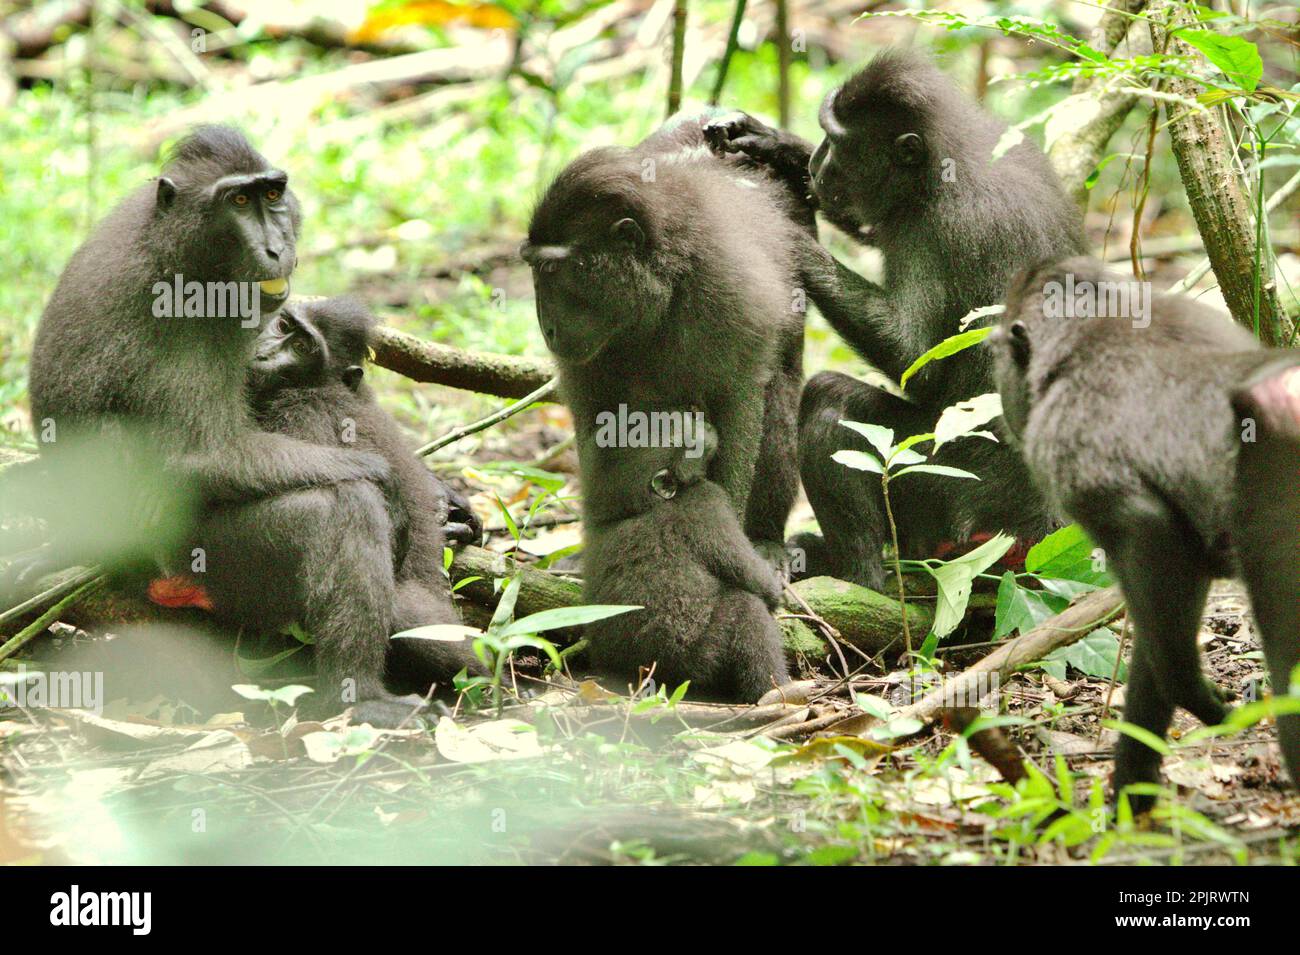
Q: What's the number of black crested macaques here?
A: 6